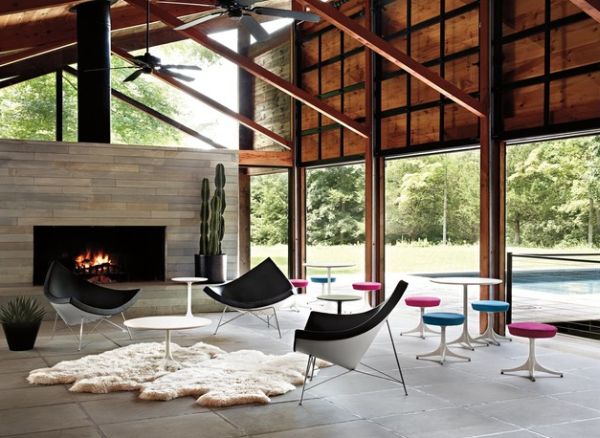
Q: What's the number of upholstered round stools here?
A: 7